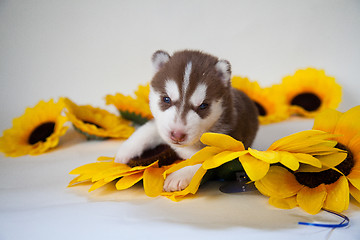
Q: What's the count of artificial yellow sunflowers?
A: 8